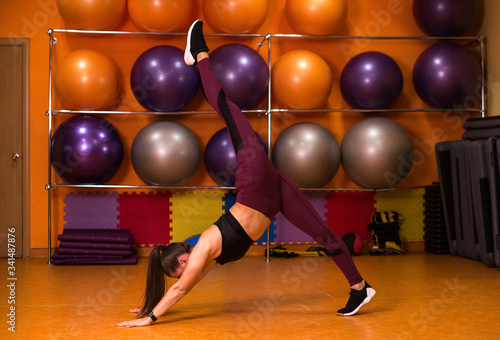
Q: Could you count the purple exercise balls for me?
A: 7